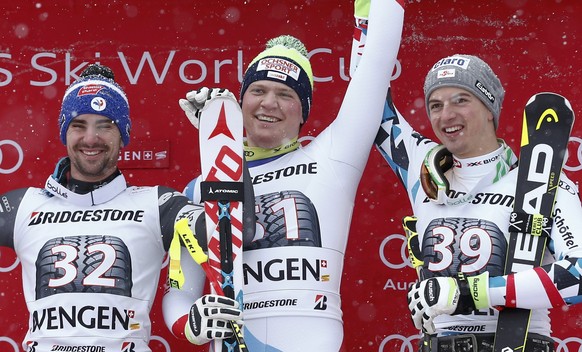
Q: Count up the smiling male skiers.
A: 3